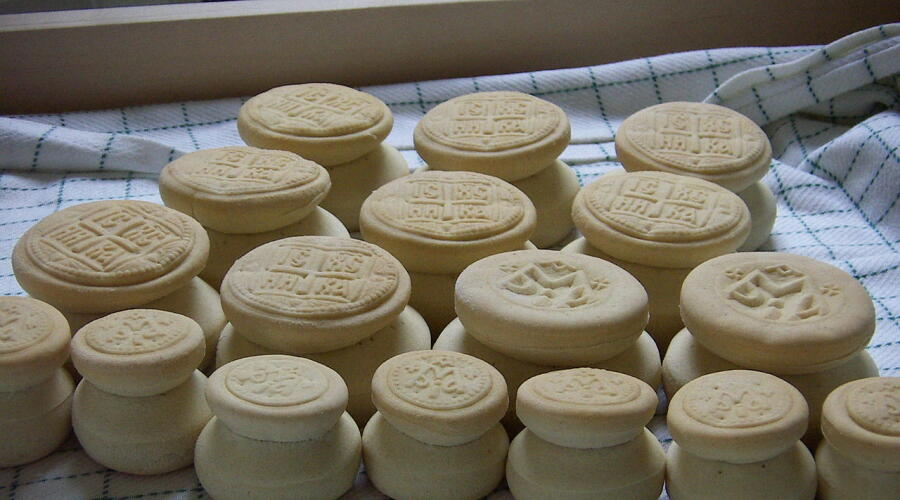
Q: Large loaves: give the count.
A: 10